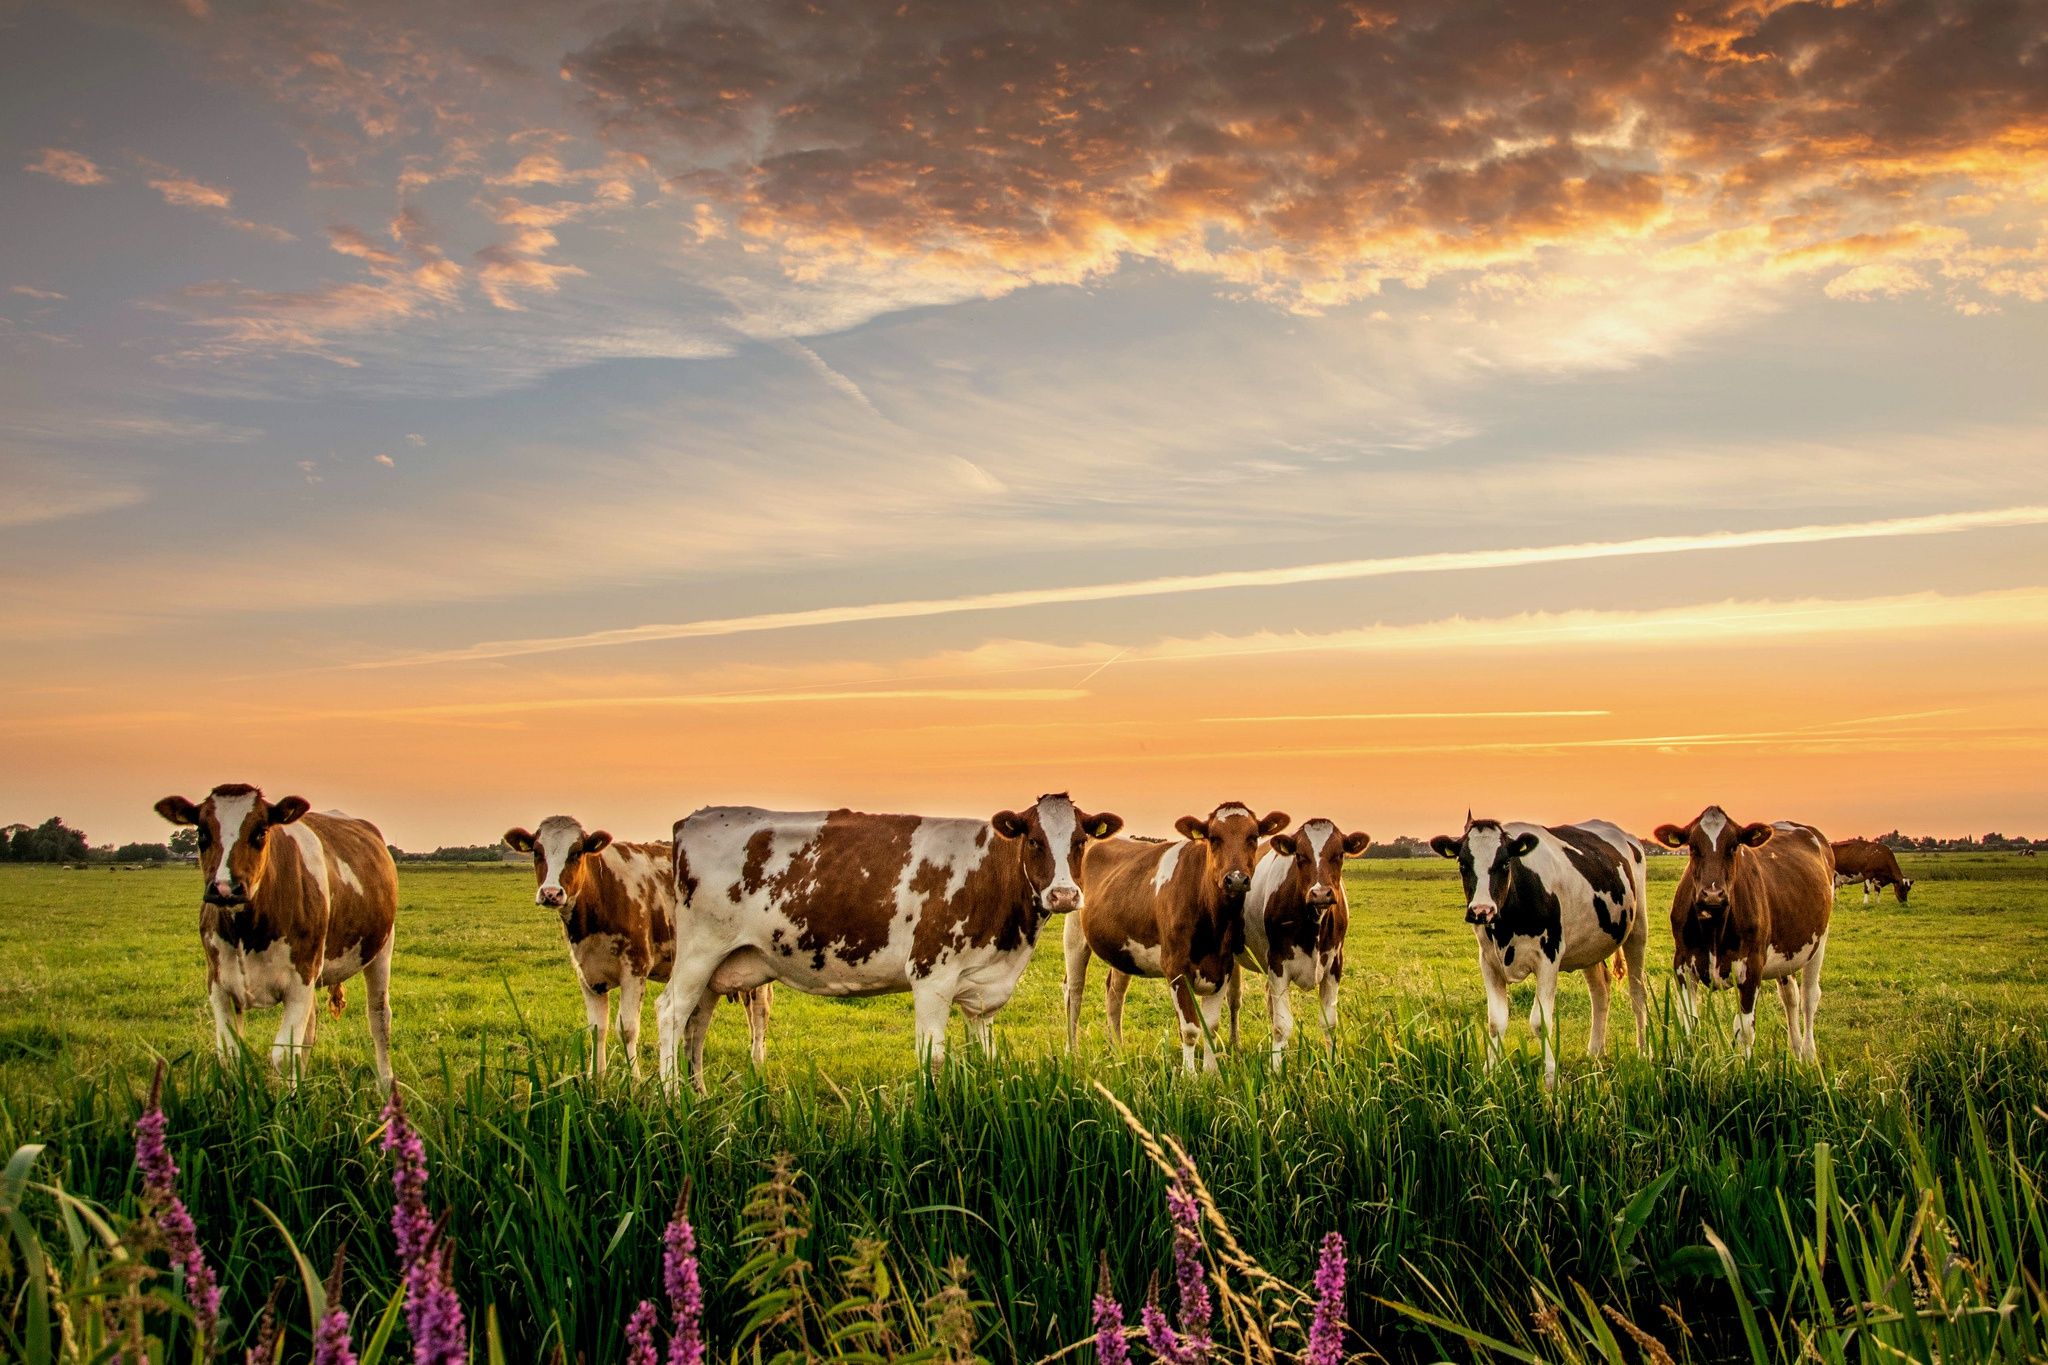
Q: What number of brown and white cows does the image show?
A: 7